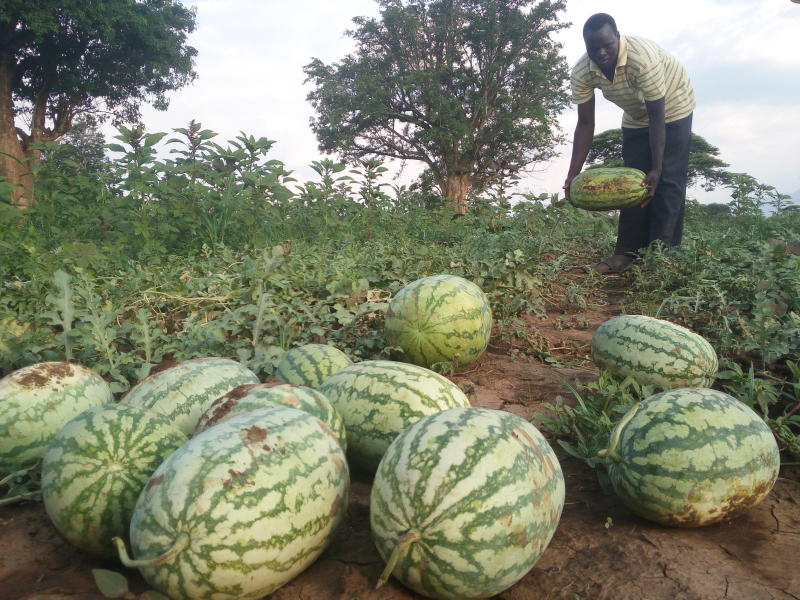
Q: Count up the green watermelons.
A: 12